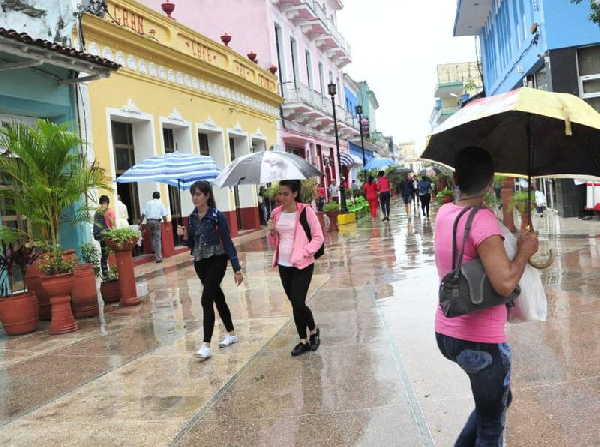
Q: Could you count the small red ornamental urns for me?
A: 4